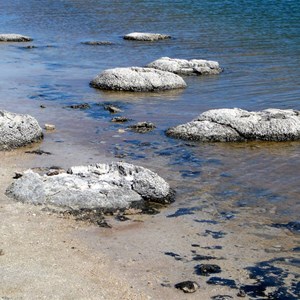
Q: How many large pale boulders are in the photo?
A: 7